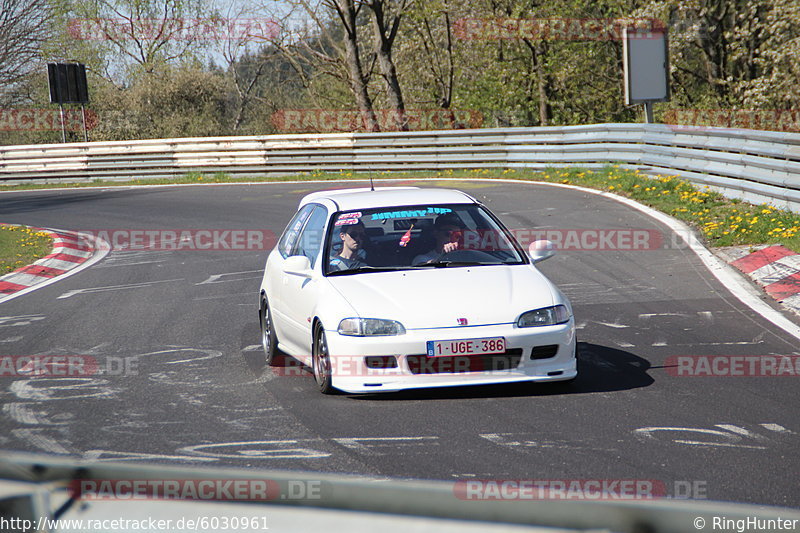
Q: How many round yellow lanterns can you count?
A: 0